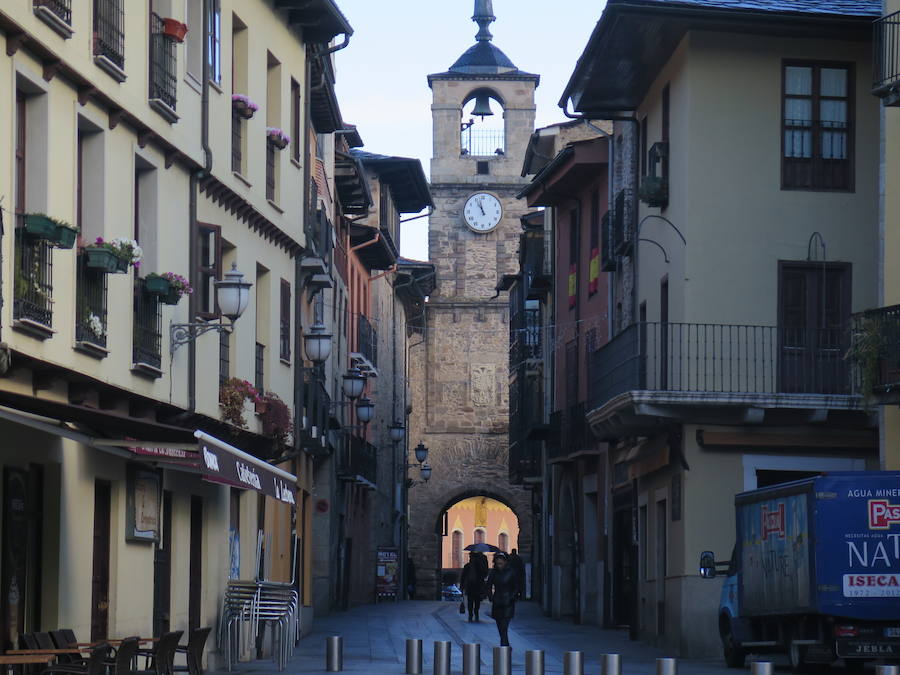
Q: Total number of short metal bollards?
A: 11